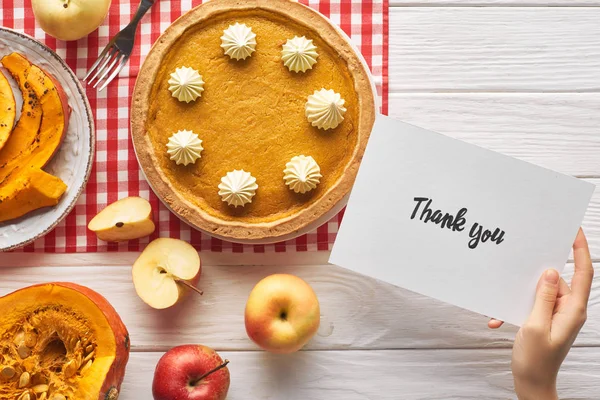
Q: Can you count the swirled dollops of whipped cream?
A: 7